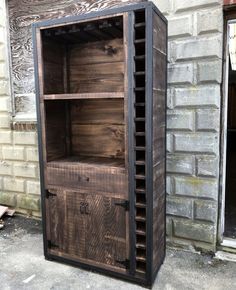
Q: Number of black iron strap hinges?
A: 4